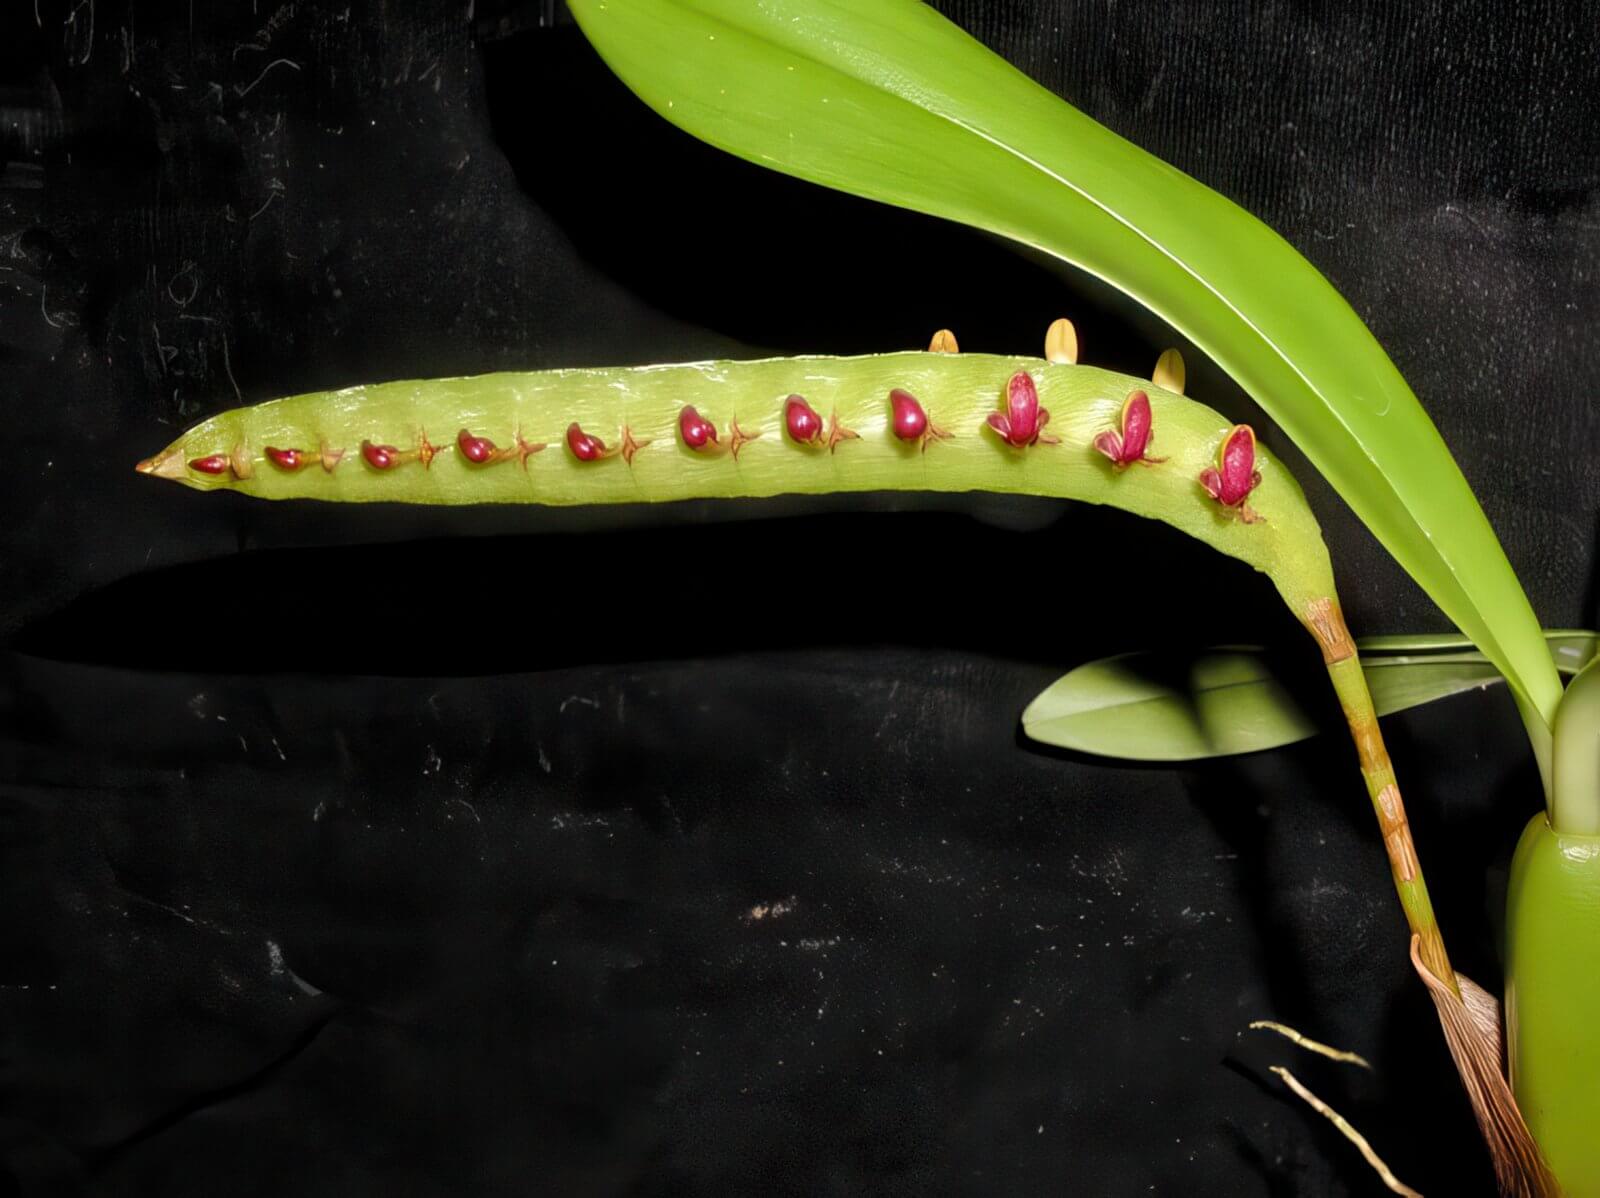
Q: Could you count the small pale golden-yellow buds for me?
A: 3